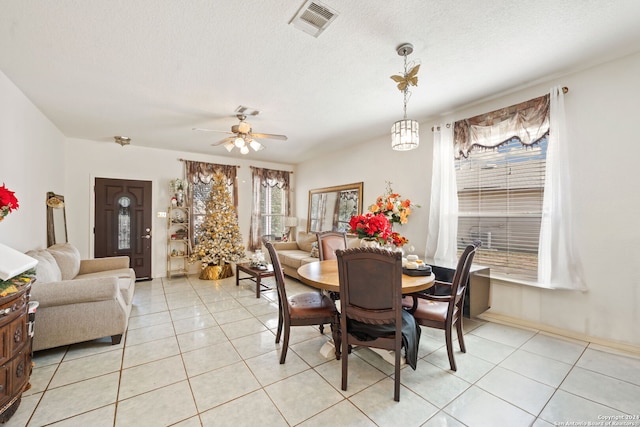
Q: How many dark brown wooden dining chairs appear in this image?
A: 4